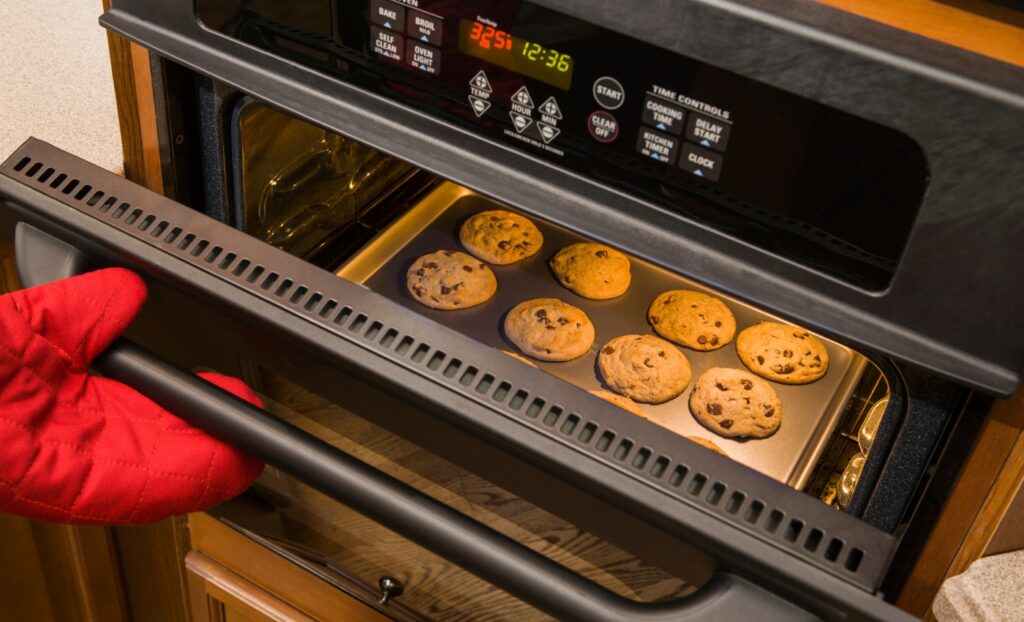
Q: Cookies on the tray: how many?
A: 11